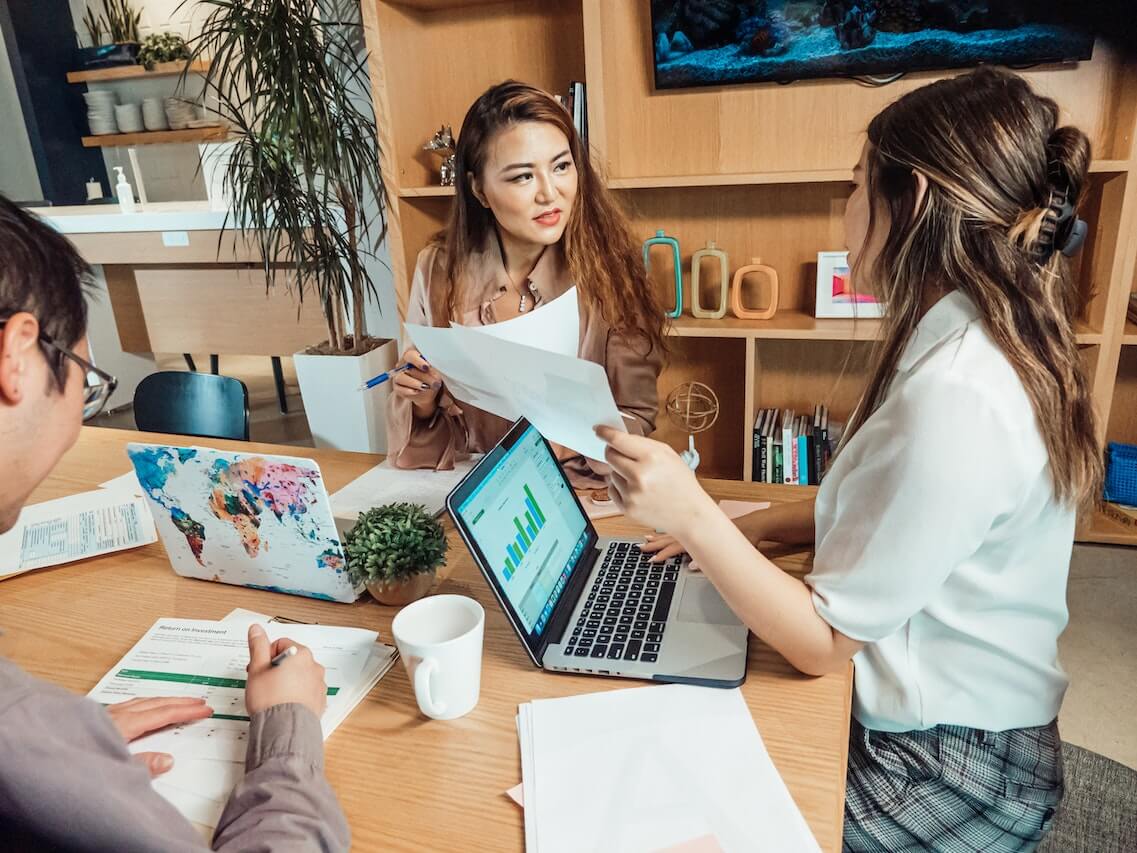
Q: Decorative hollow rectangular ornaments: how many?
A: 3